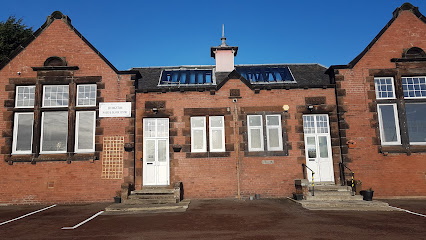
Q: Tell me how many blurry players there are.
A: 0